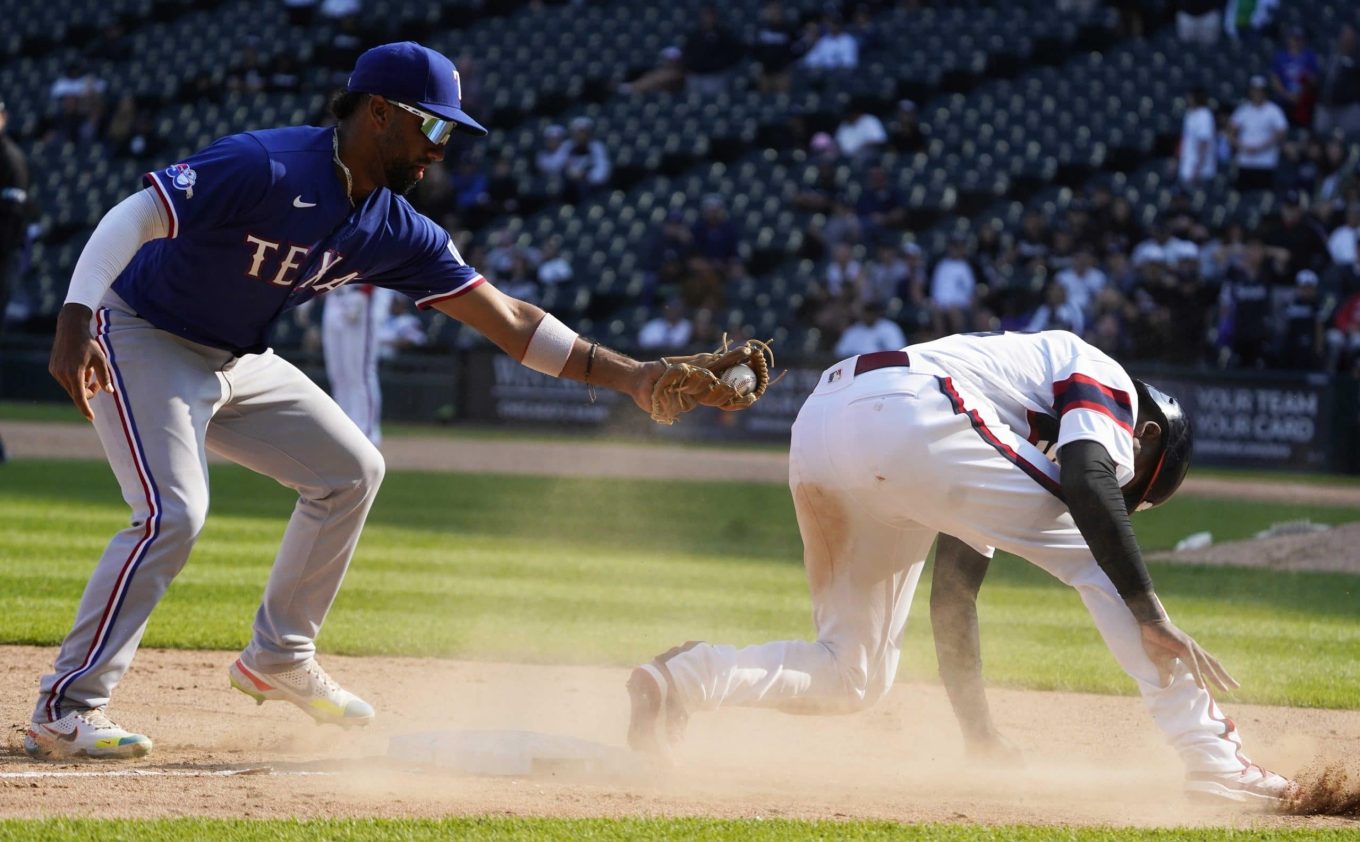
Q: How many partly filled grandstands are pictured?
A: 1